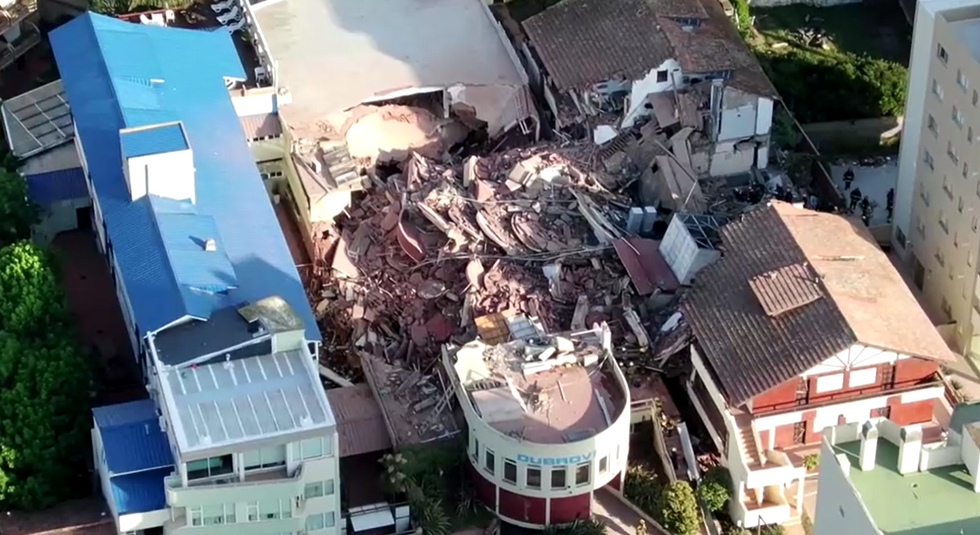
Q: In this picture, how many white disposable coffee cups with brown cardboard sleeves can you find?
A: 0